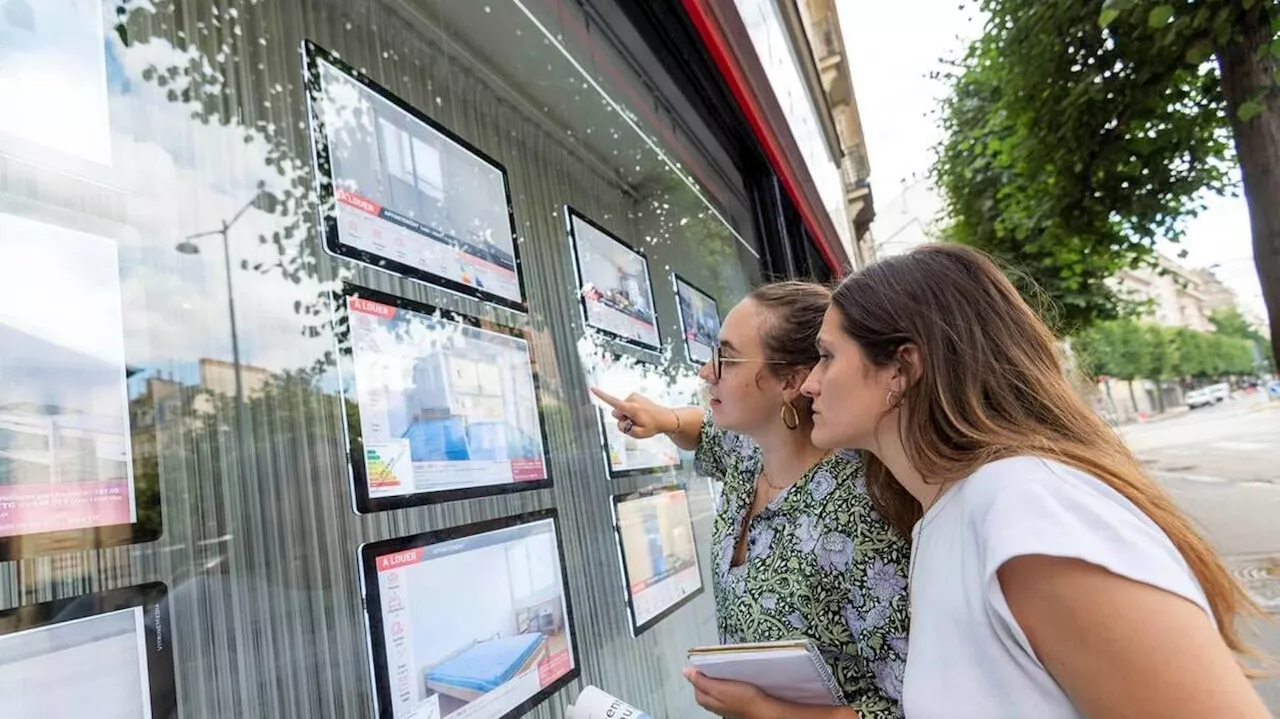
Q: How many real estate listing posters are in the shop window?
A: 10